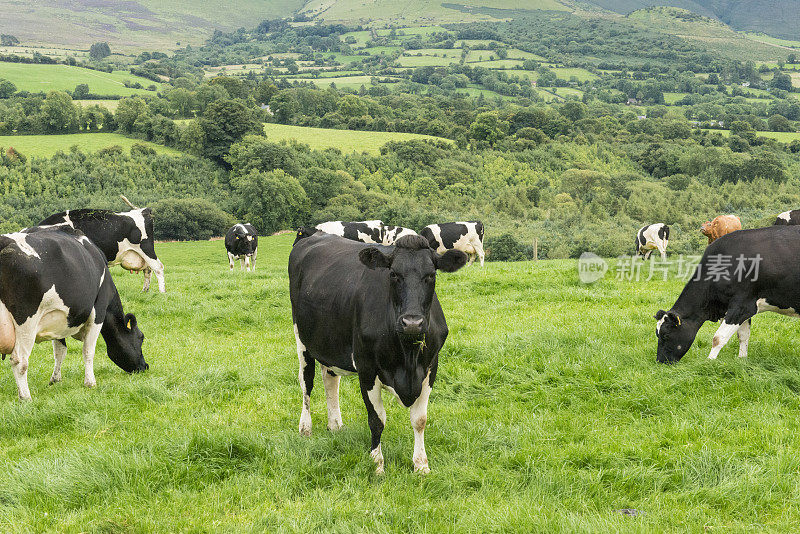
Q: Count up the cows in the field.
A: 11